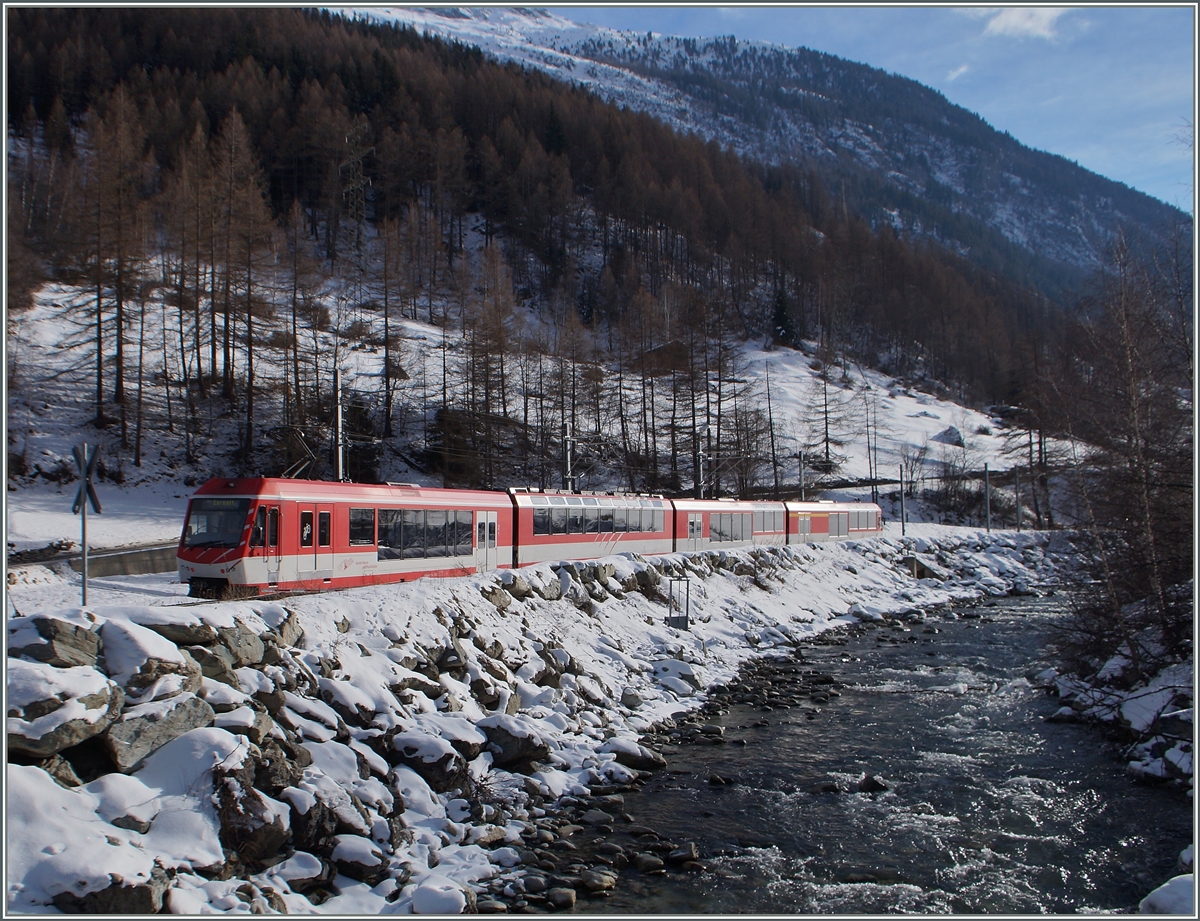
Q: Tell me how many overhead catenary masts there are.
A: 7